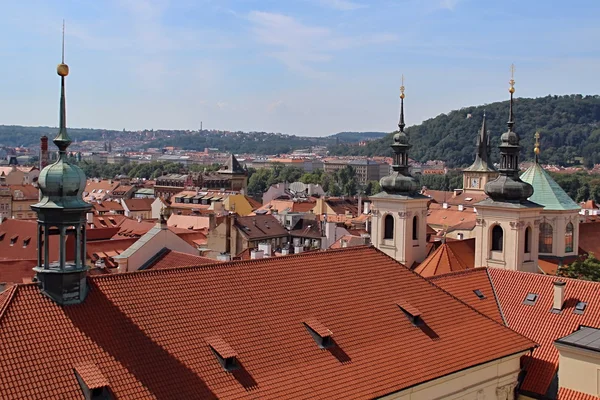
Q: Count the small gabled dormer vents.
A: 4